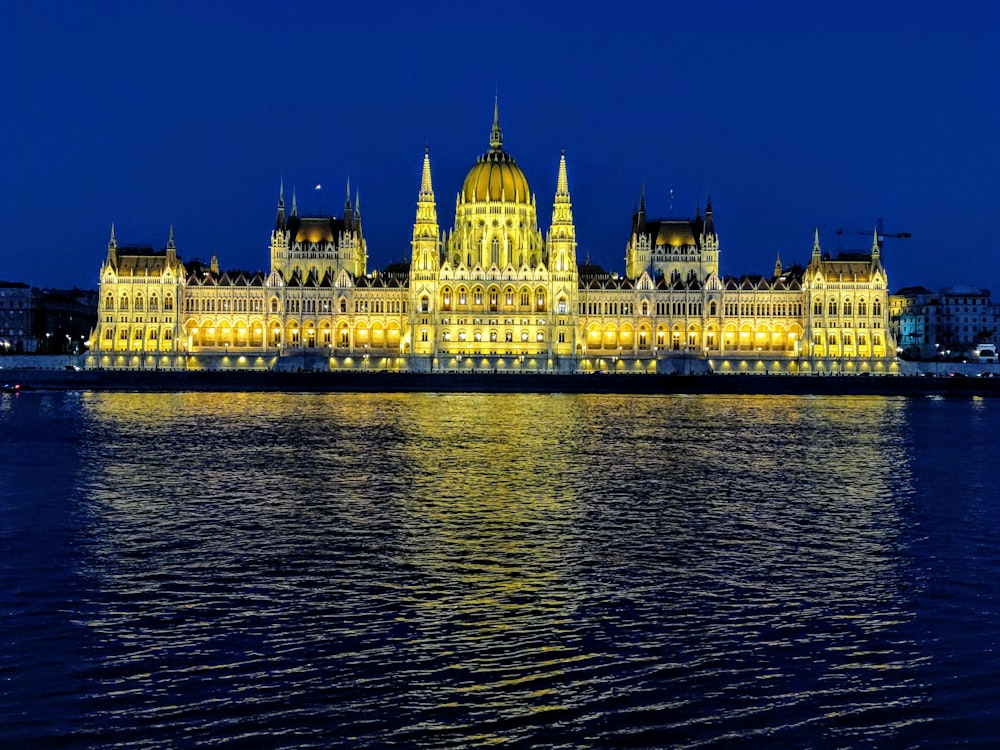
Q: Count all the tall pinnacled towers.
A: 2